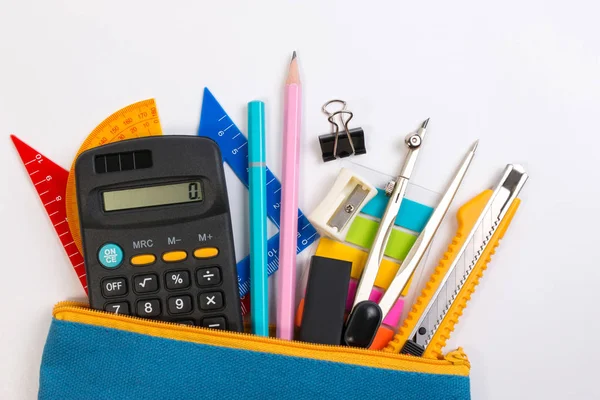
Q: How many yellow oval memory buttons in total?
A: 3